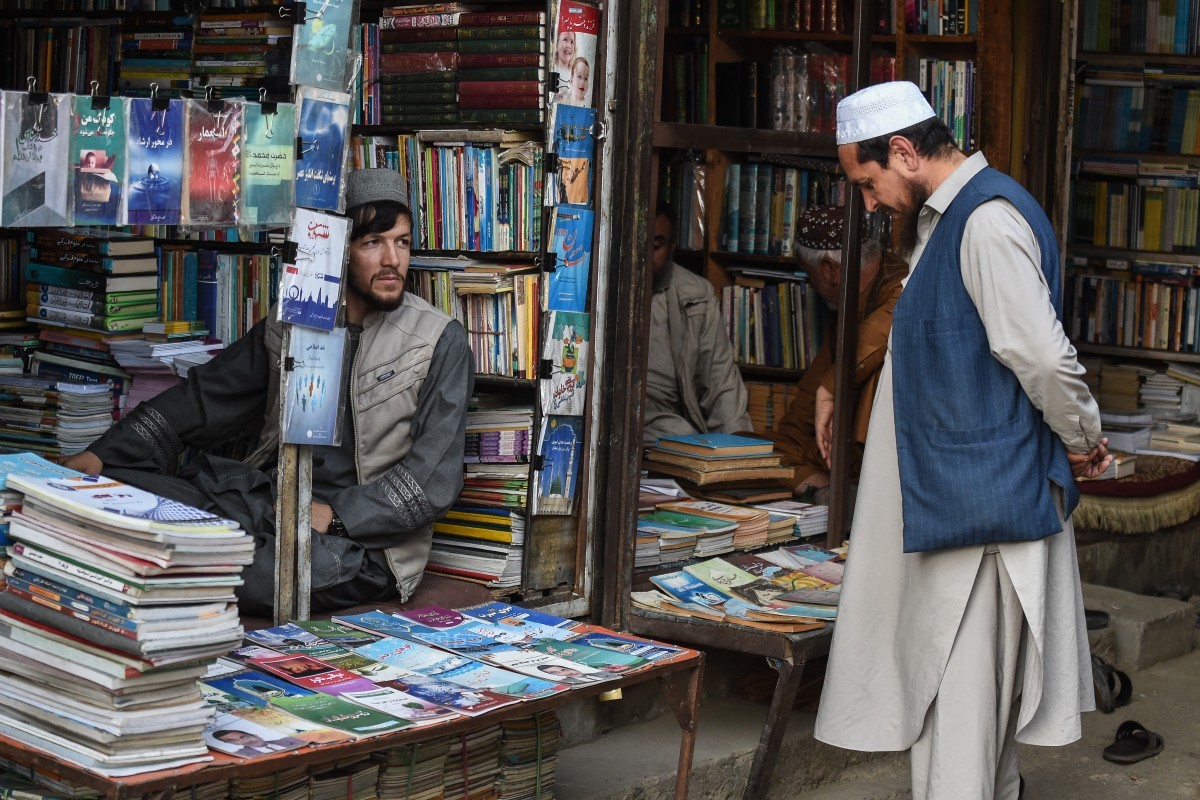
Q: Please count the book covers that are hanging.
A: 14